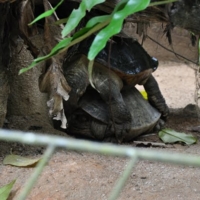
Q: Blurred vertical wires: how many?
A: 2